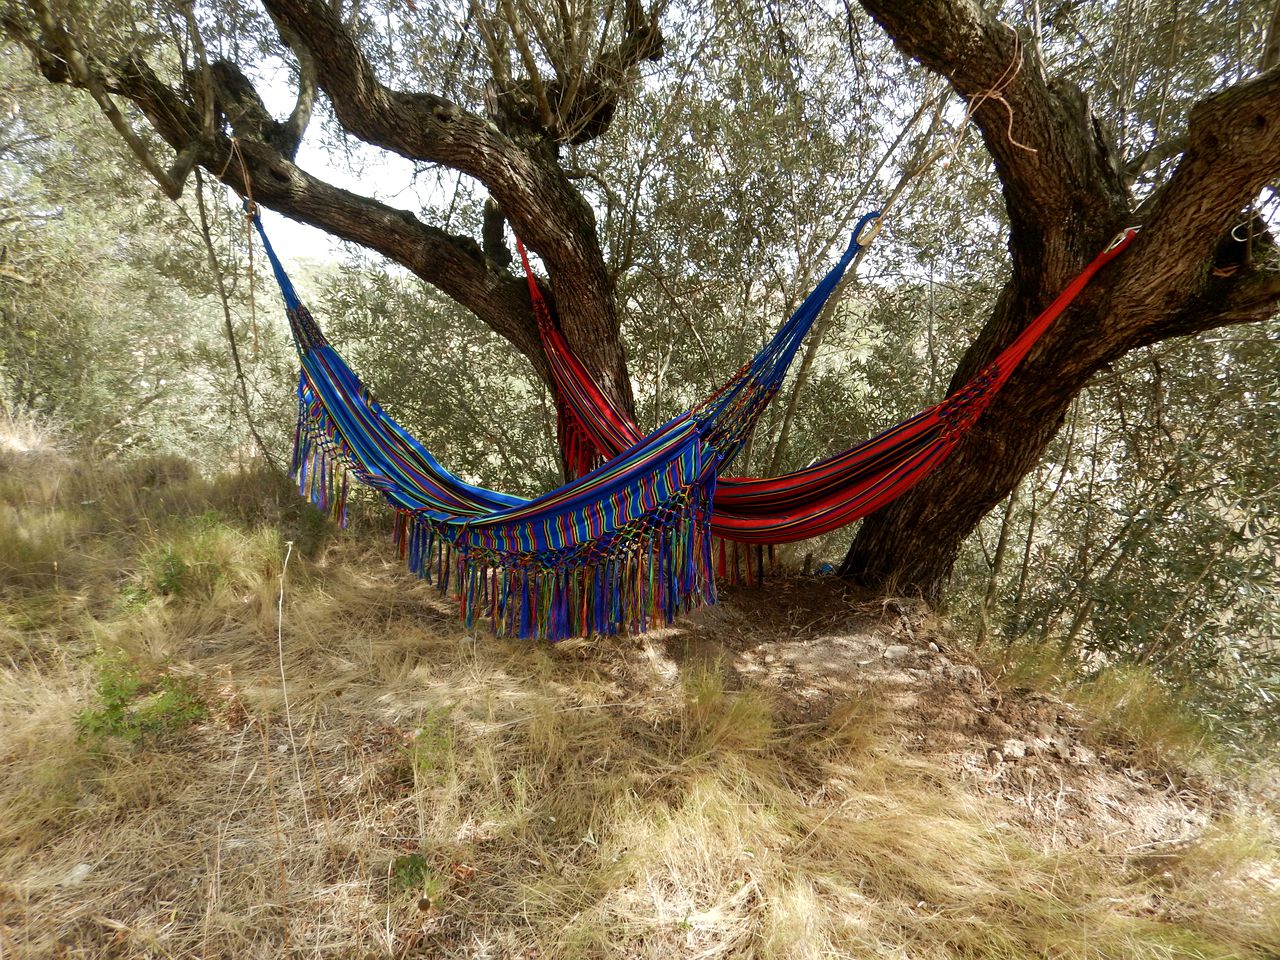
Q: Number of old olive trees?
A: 2